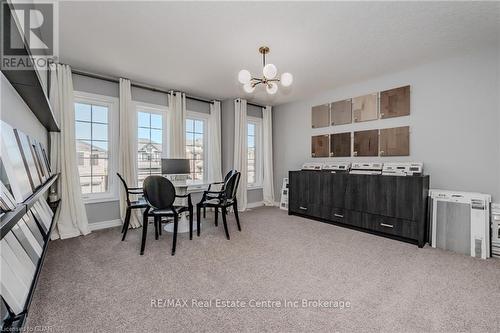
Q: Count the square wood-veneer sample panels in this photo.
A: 8